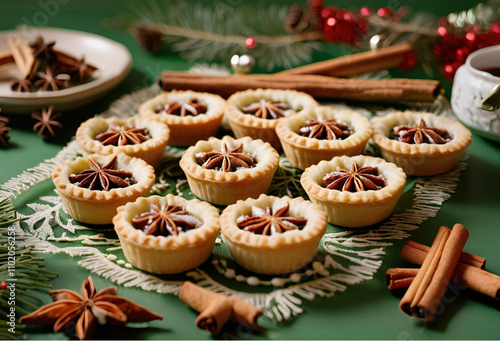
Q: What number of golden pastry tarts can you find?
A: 10